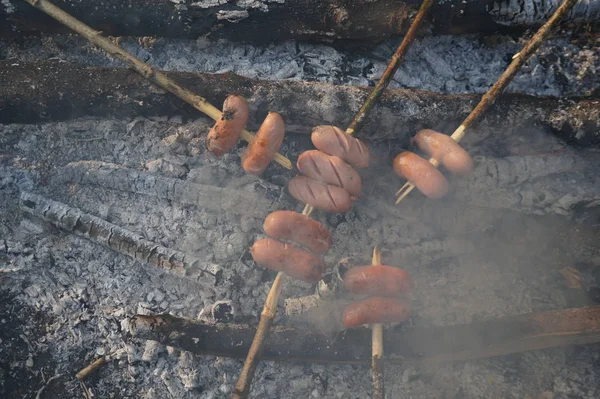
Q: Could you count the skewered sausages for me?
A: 11